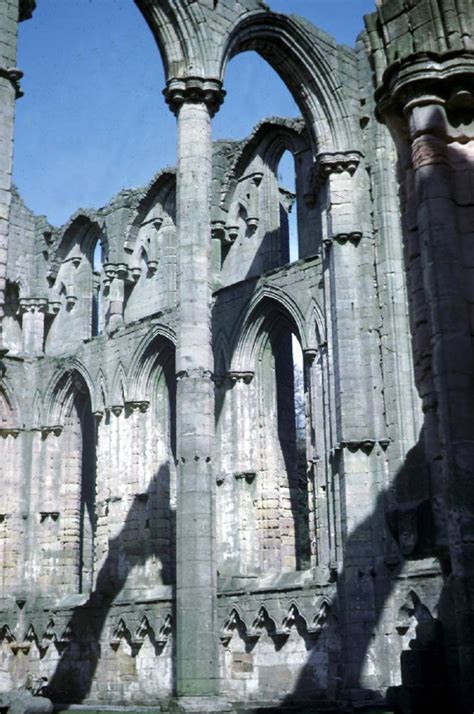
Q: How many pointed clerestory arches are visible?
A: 3